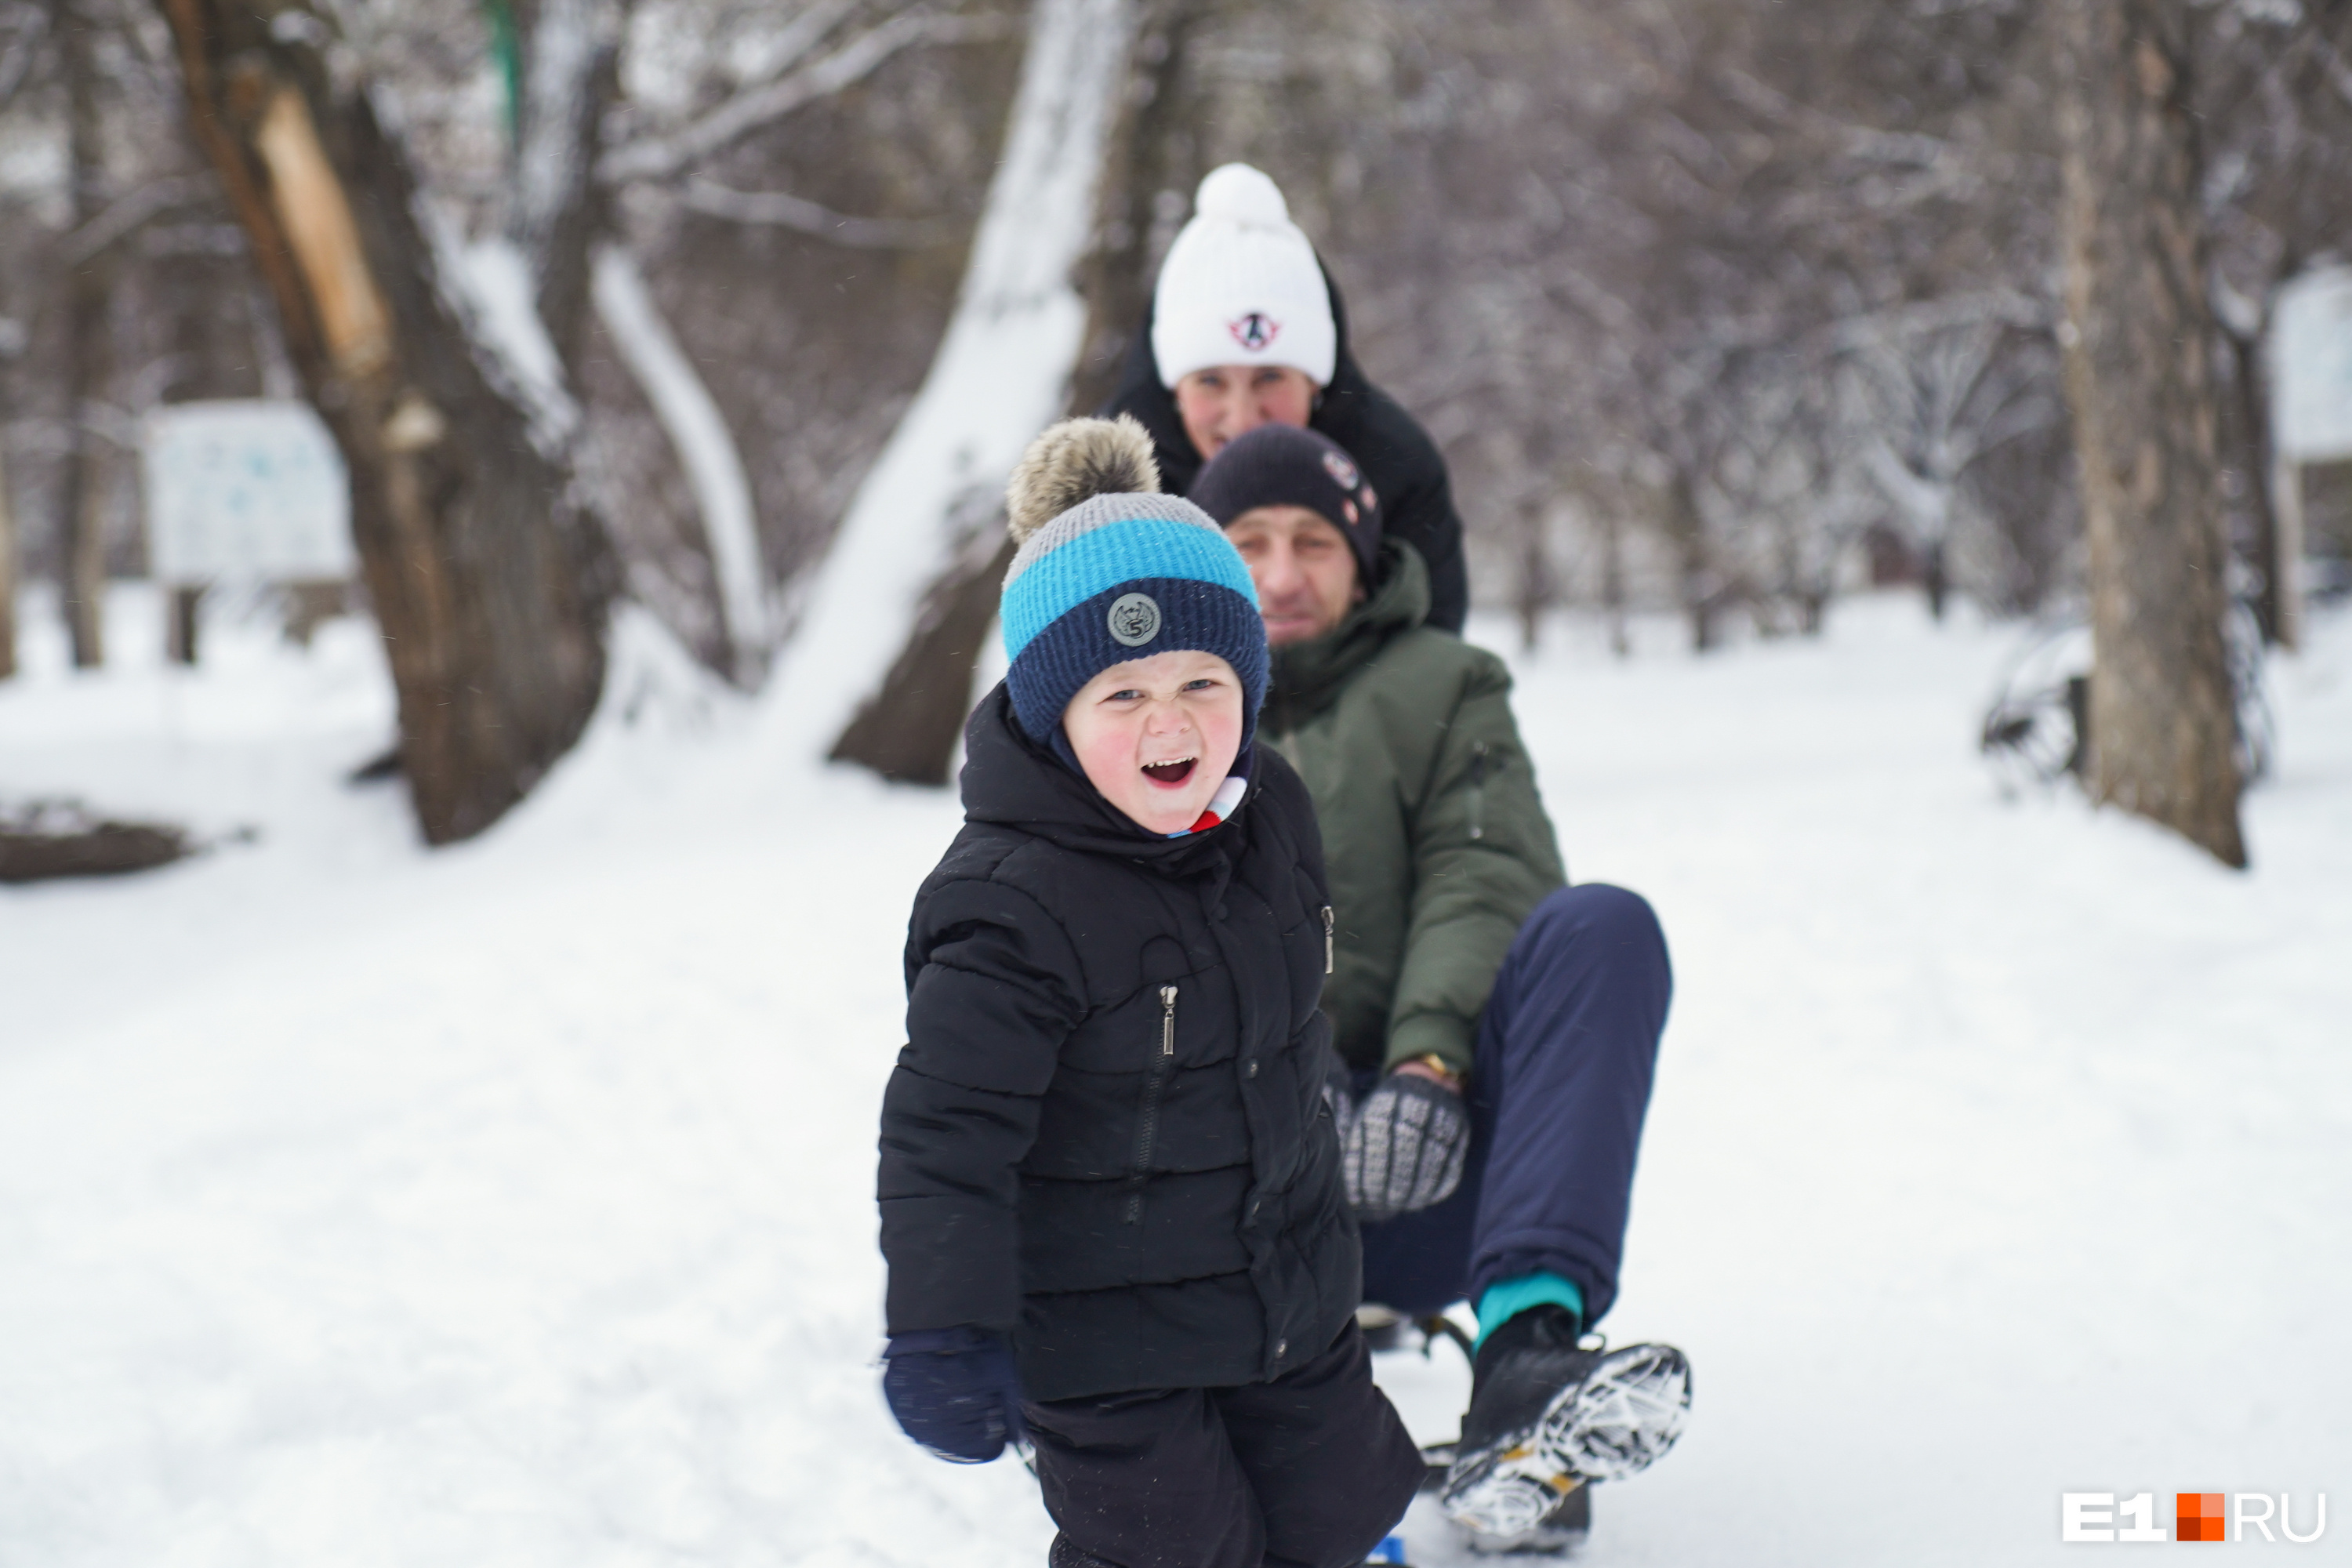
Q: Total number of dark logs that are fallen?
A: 1